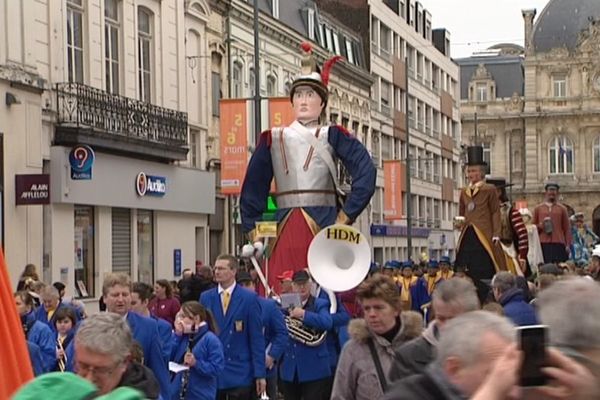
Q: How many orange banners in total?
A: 3